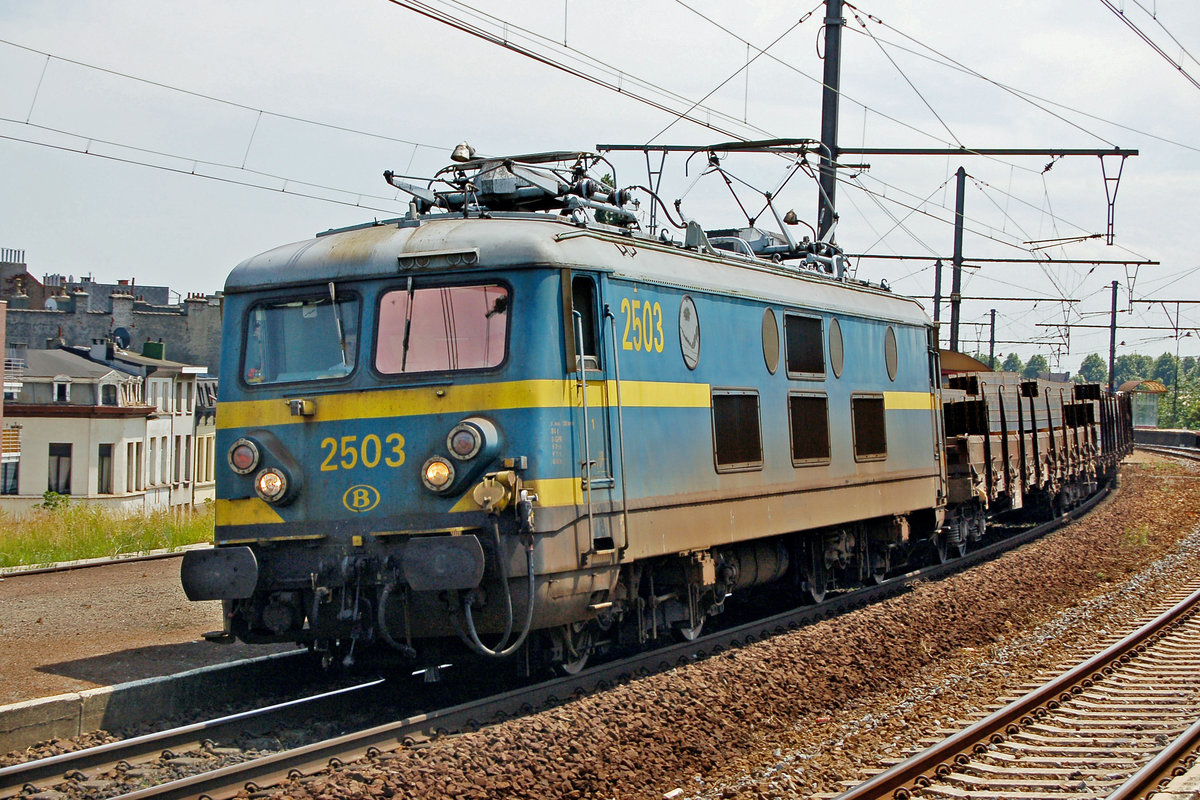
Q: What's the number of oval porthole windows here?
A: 4